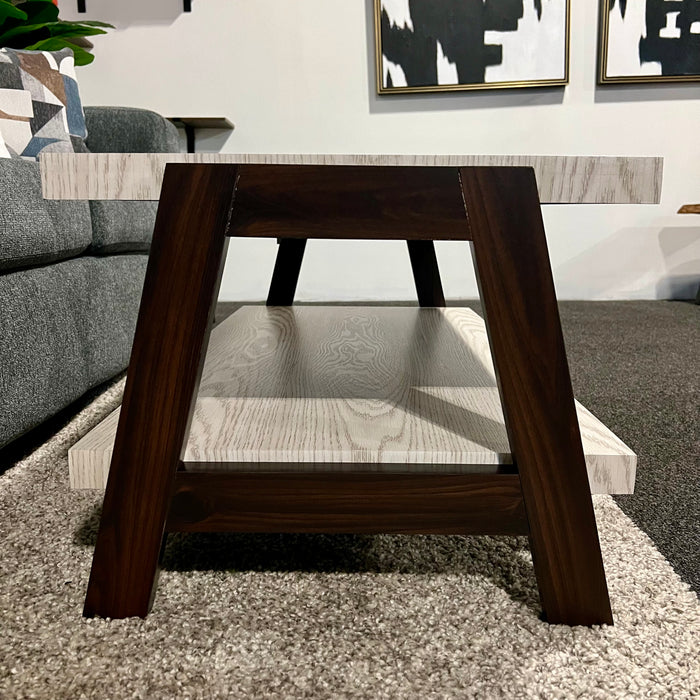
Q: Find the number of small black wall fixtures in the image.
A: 2